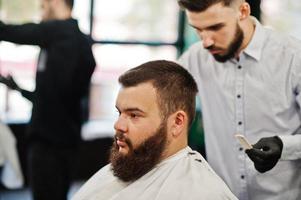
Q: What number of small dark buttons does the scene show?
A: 5